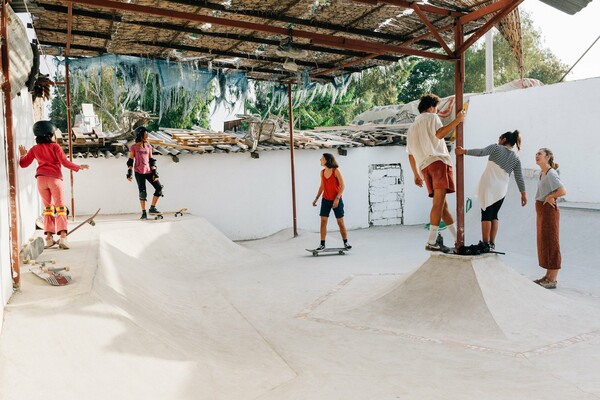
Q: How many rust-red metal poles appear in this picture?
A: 4